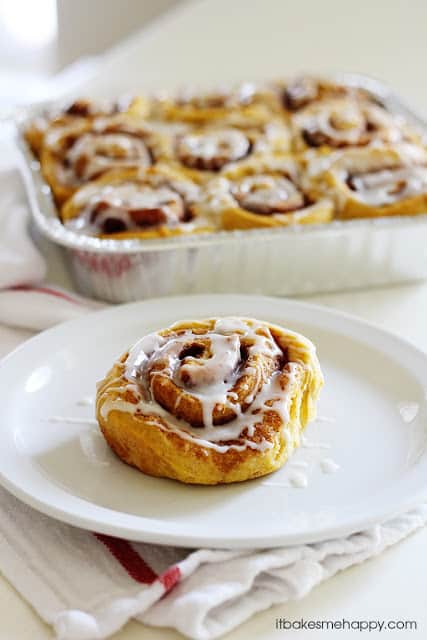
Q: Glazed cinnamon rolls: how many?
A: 10